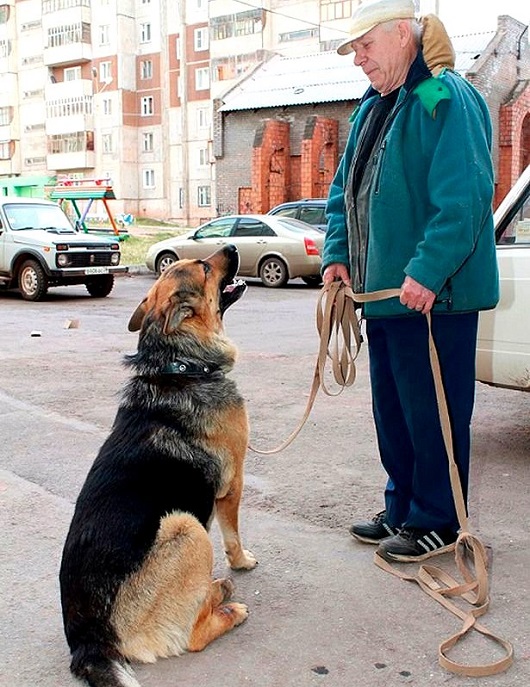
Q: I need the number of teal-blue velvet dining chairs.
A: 0